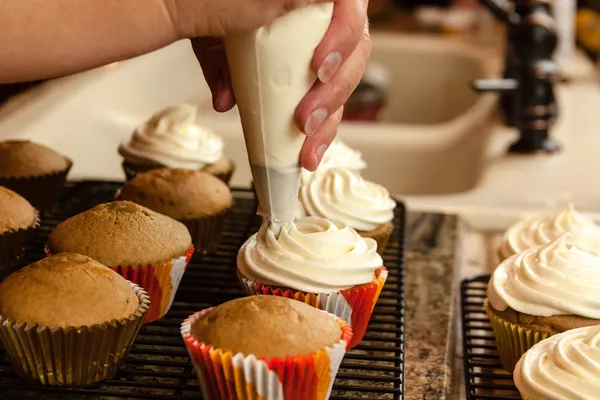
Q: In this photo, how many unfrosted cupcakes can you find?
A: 6